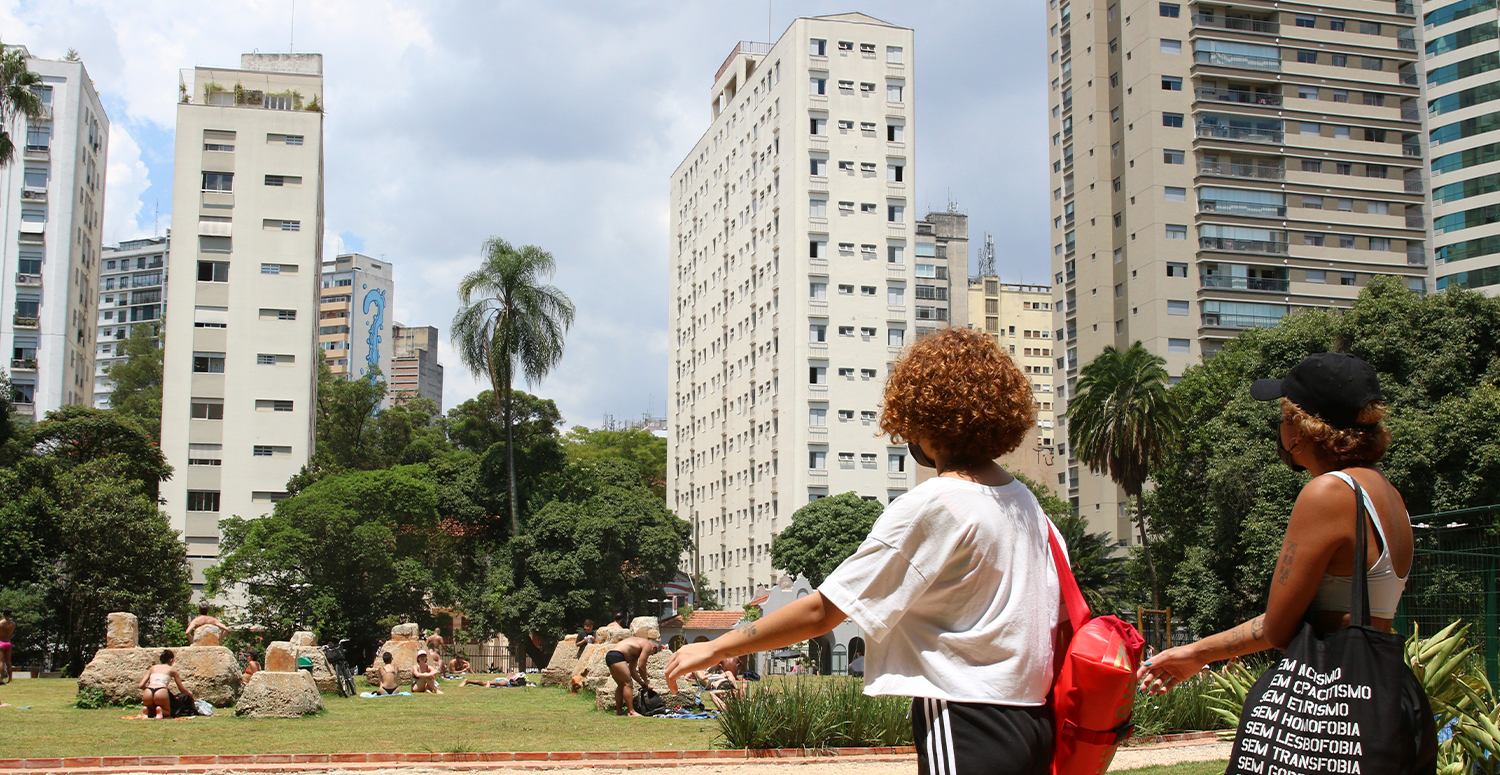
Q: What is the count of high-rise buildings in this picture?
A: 10